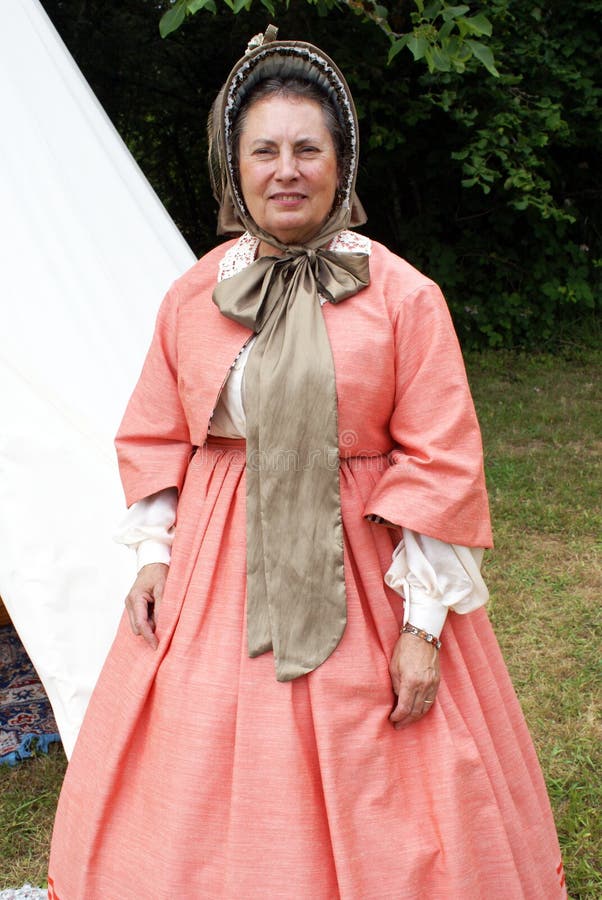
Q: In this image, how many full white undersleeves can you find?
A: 2